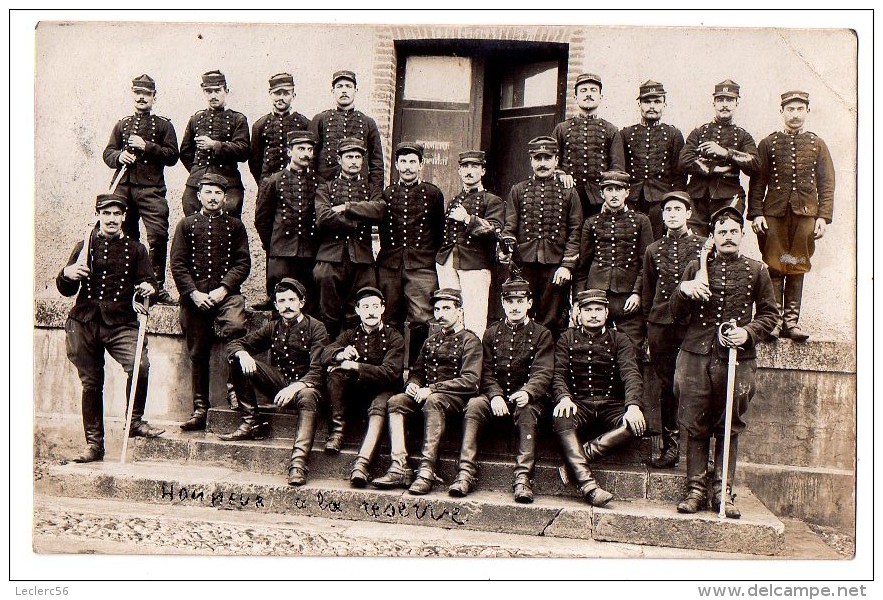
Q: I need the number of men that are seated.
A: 5